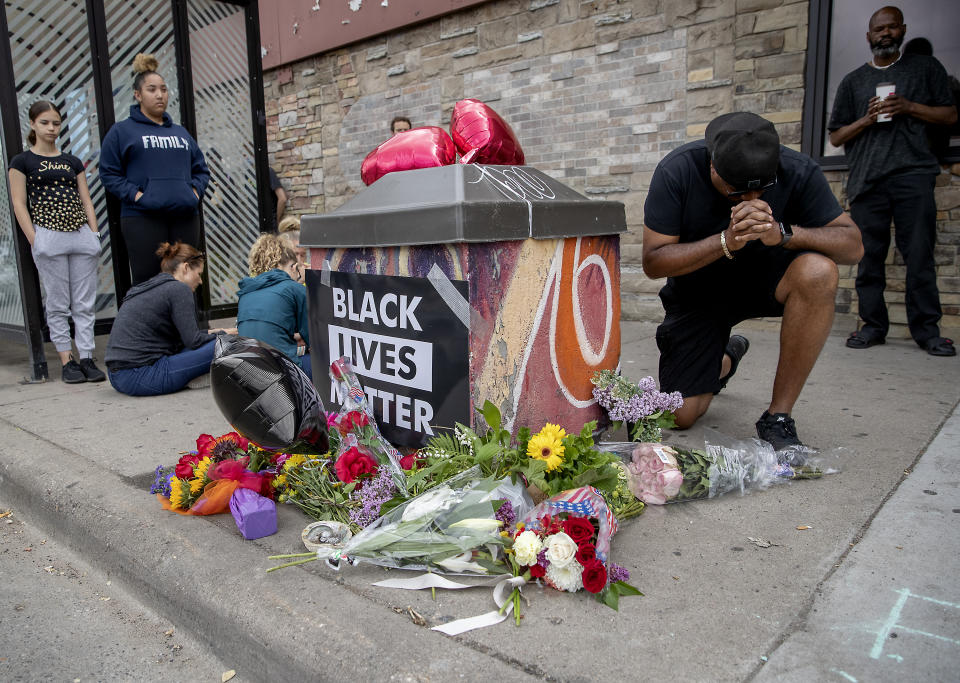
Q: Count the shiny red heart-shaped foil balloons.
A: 2